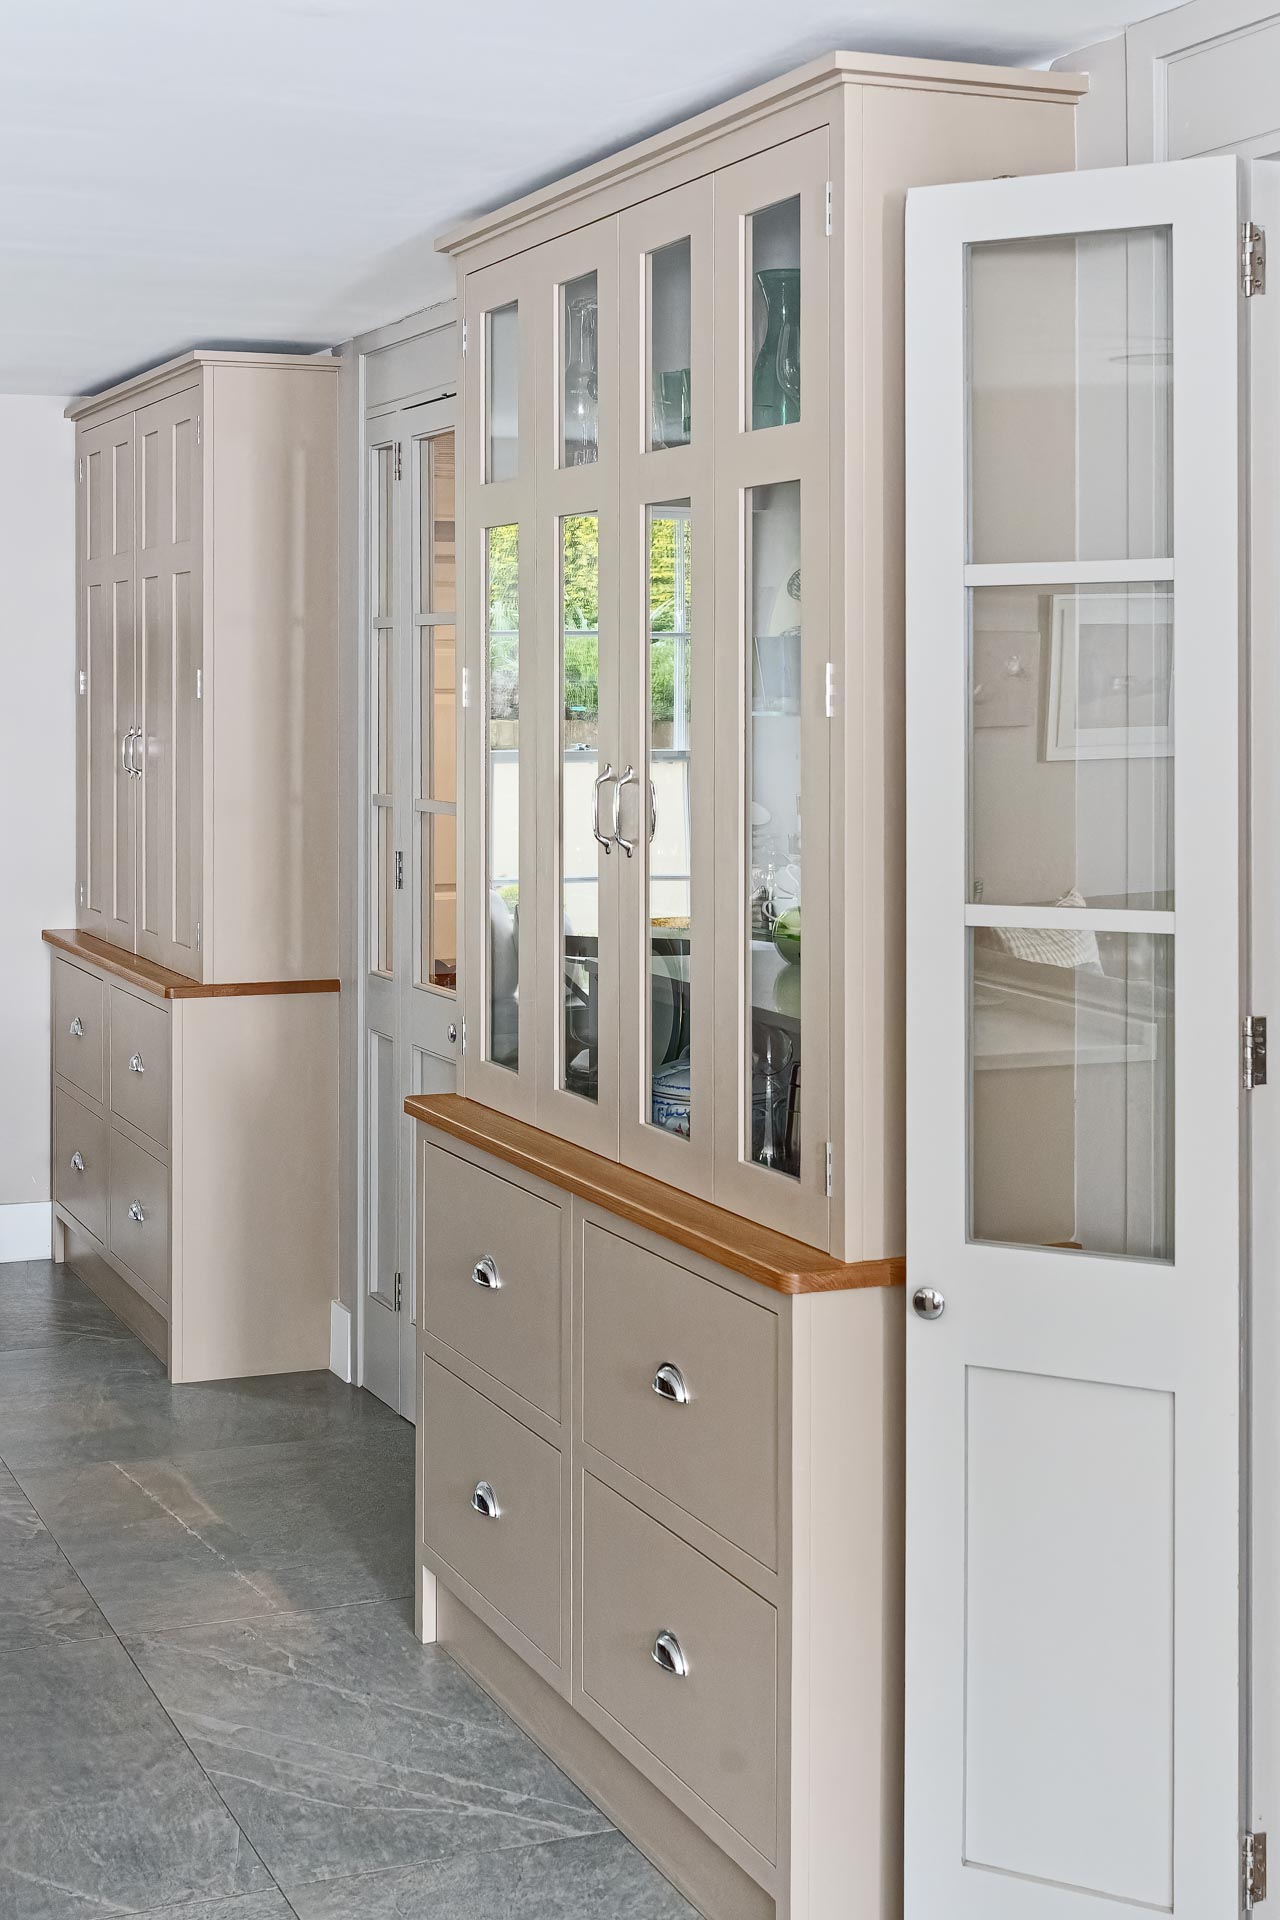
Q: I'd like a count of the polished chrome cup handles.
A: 8